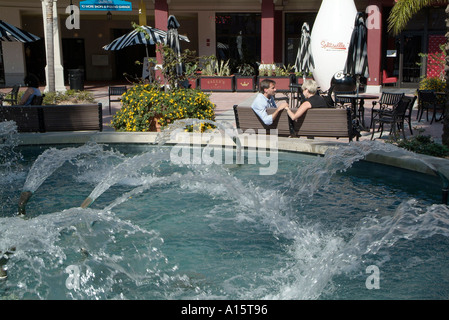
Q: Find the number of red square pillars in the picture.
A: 3